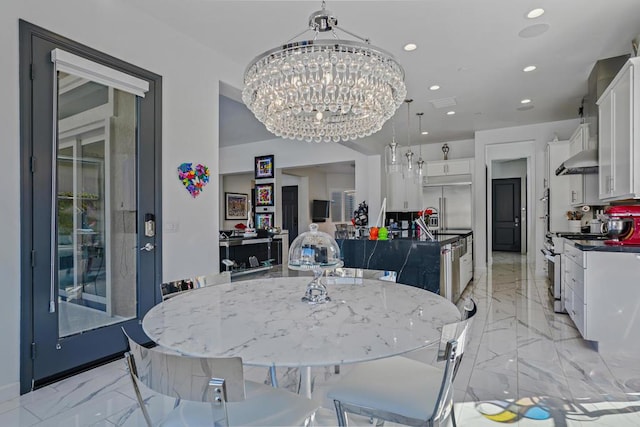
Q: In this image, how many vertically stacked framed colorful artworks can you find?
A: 3